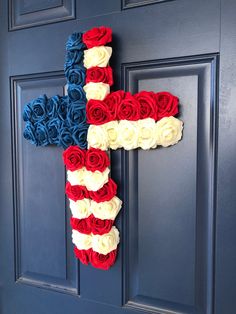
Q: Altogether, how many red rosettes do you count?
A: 15